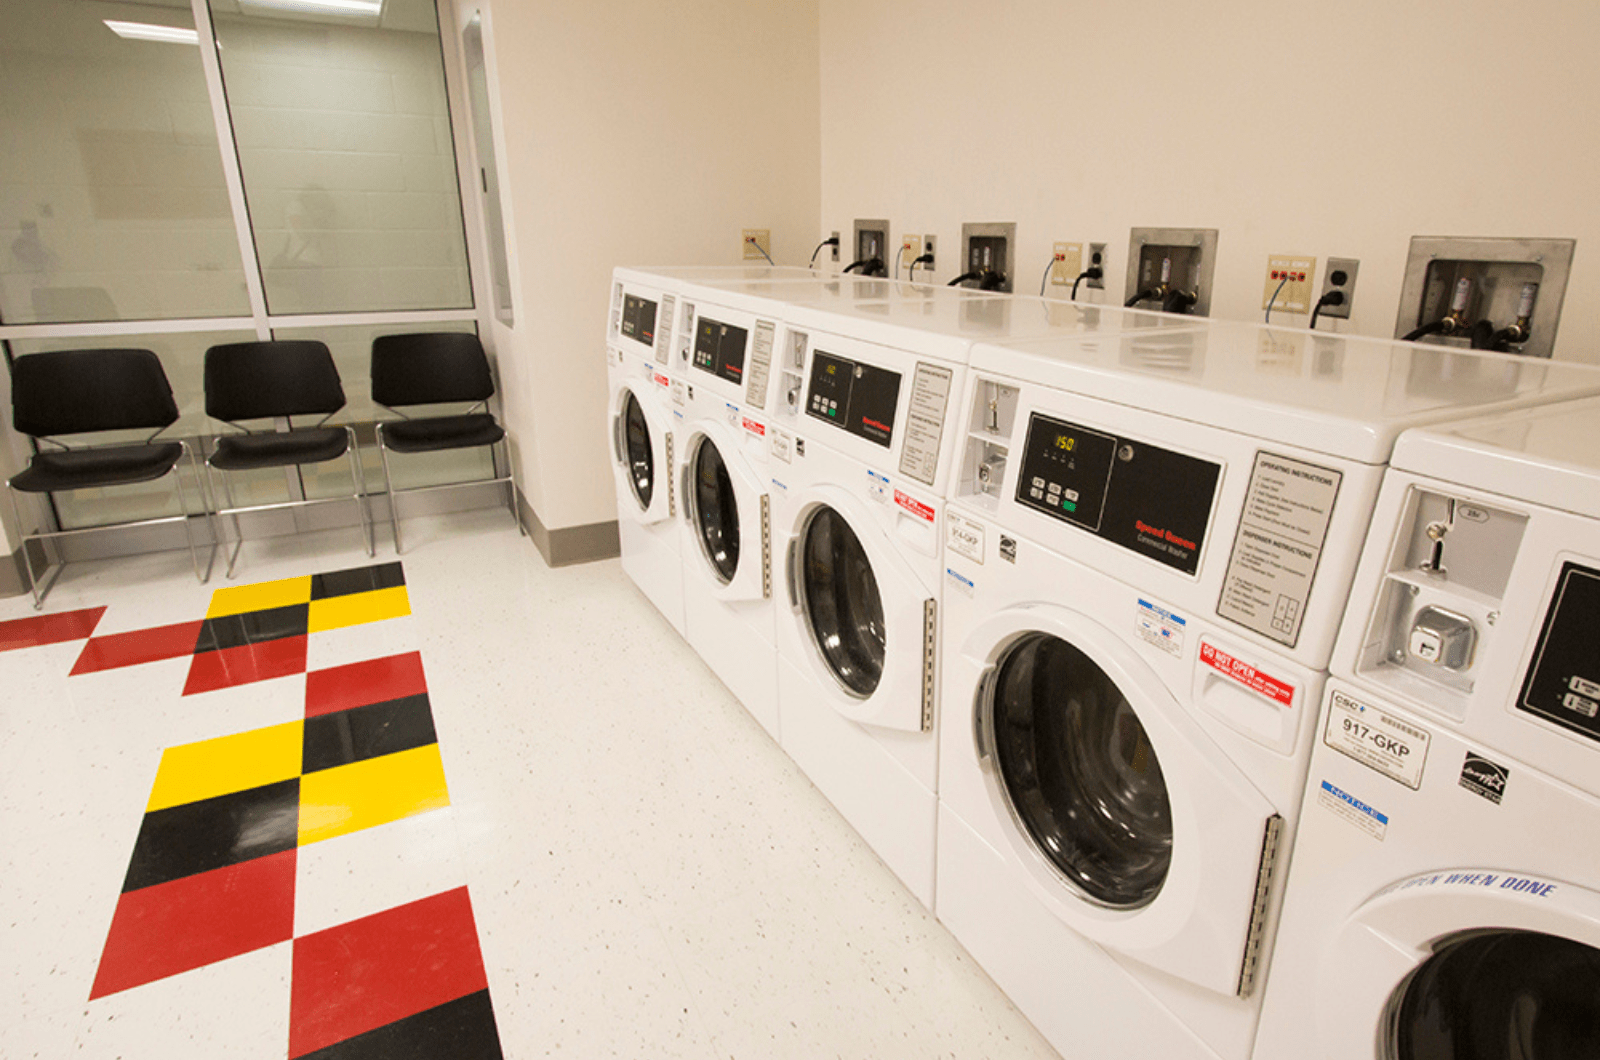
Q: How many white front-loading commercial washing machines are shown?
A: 5